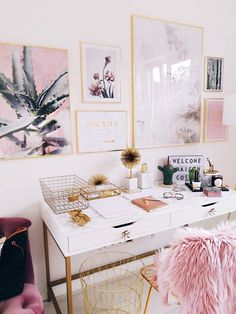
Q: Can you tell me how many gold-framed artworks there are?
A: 6